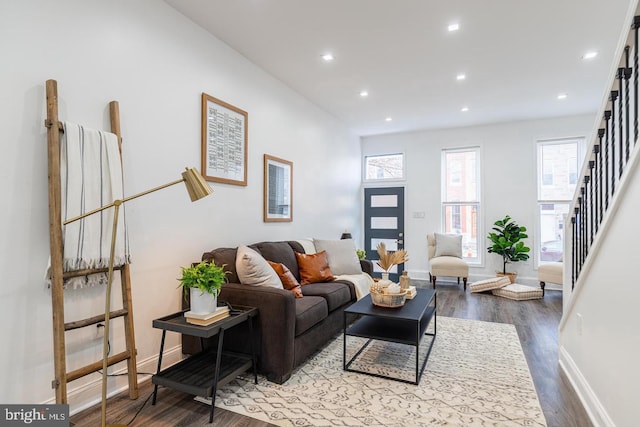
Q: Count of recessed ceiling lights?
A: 8